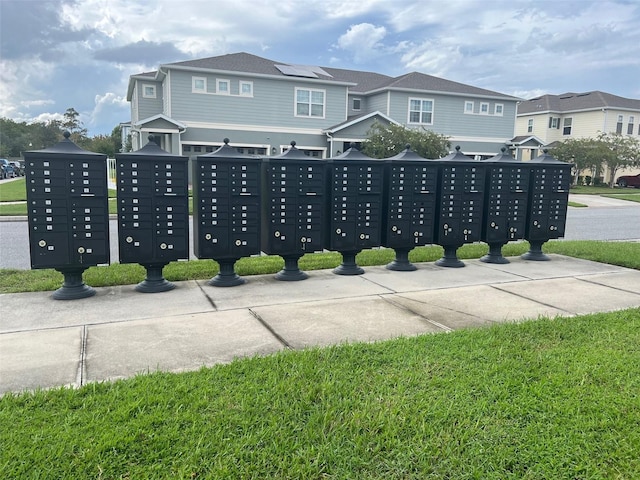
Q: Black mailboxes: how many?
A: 9